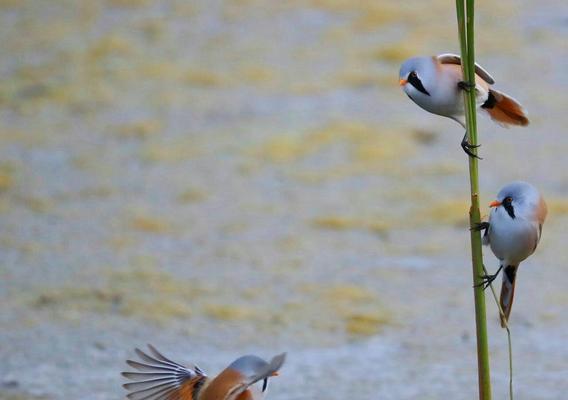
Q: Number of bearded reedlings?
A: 3